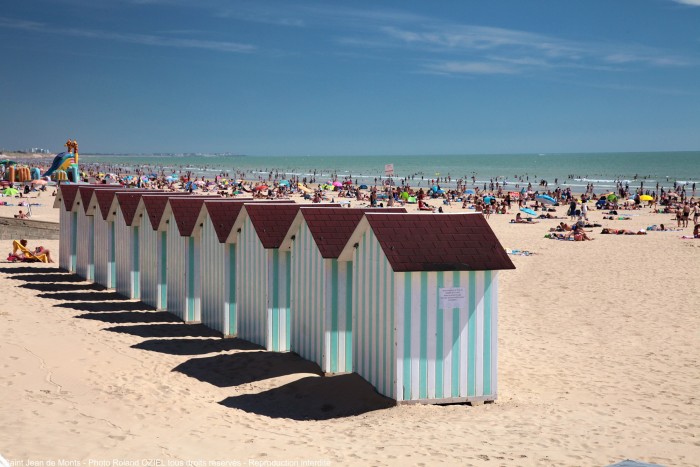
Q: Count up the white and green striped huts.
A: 10